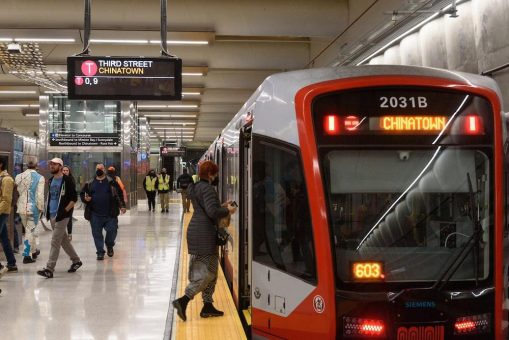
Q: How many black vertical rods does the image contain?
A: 2